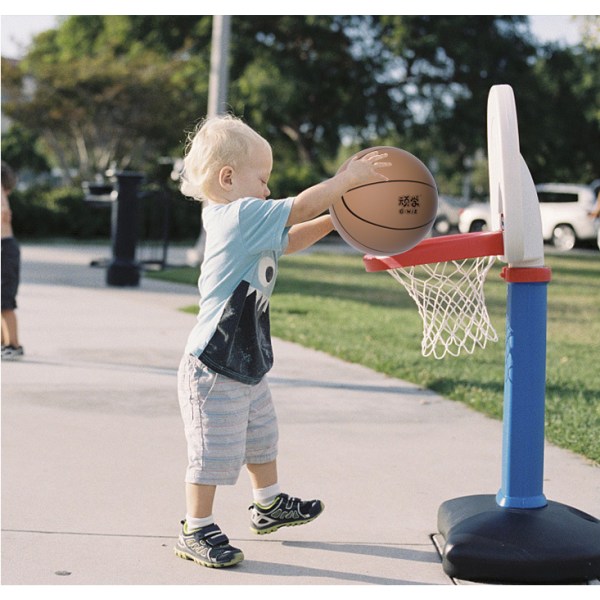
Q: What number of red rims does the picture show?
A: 1